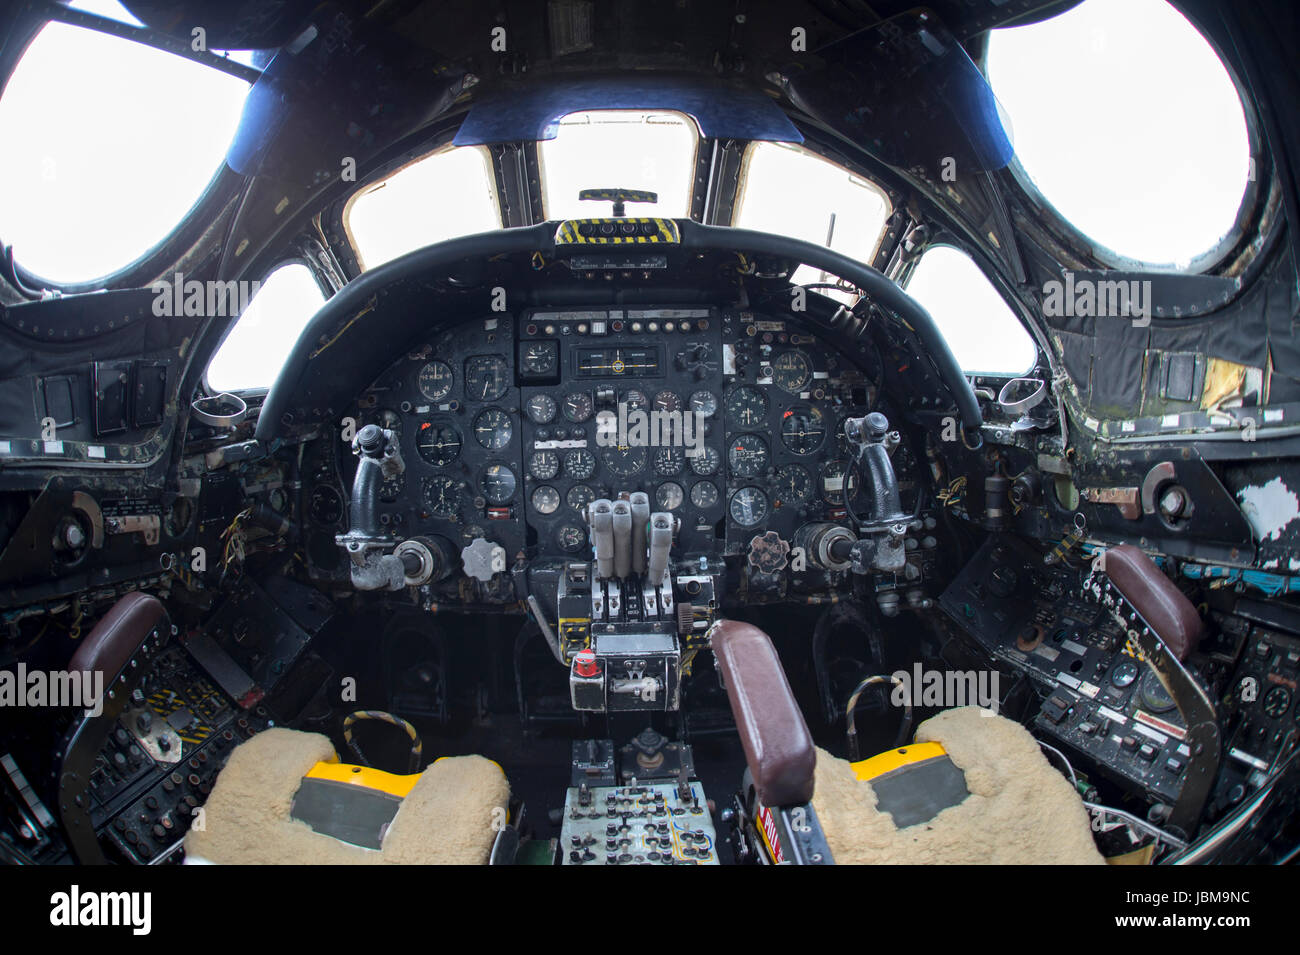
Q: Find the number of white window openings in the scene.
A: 7